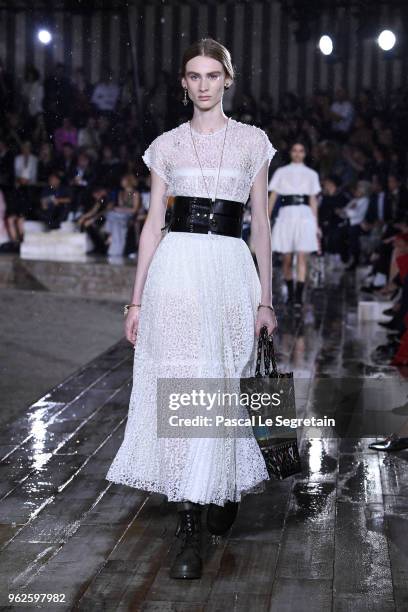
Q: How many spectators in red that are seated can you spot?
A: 2